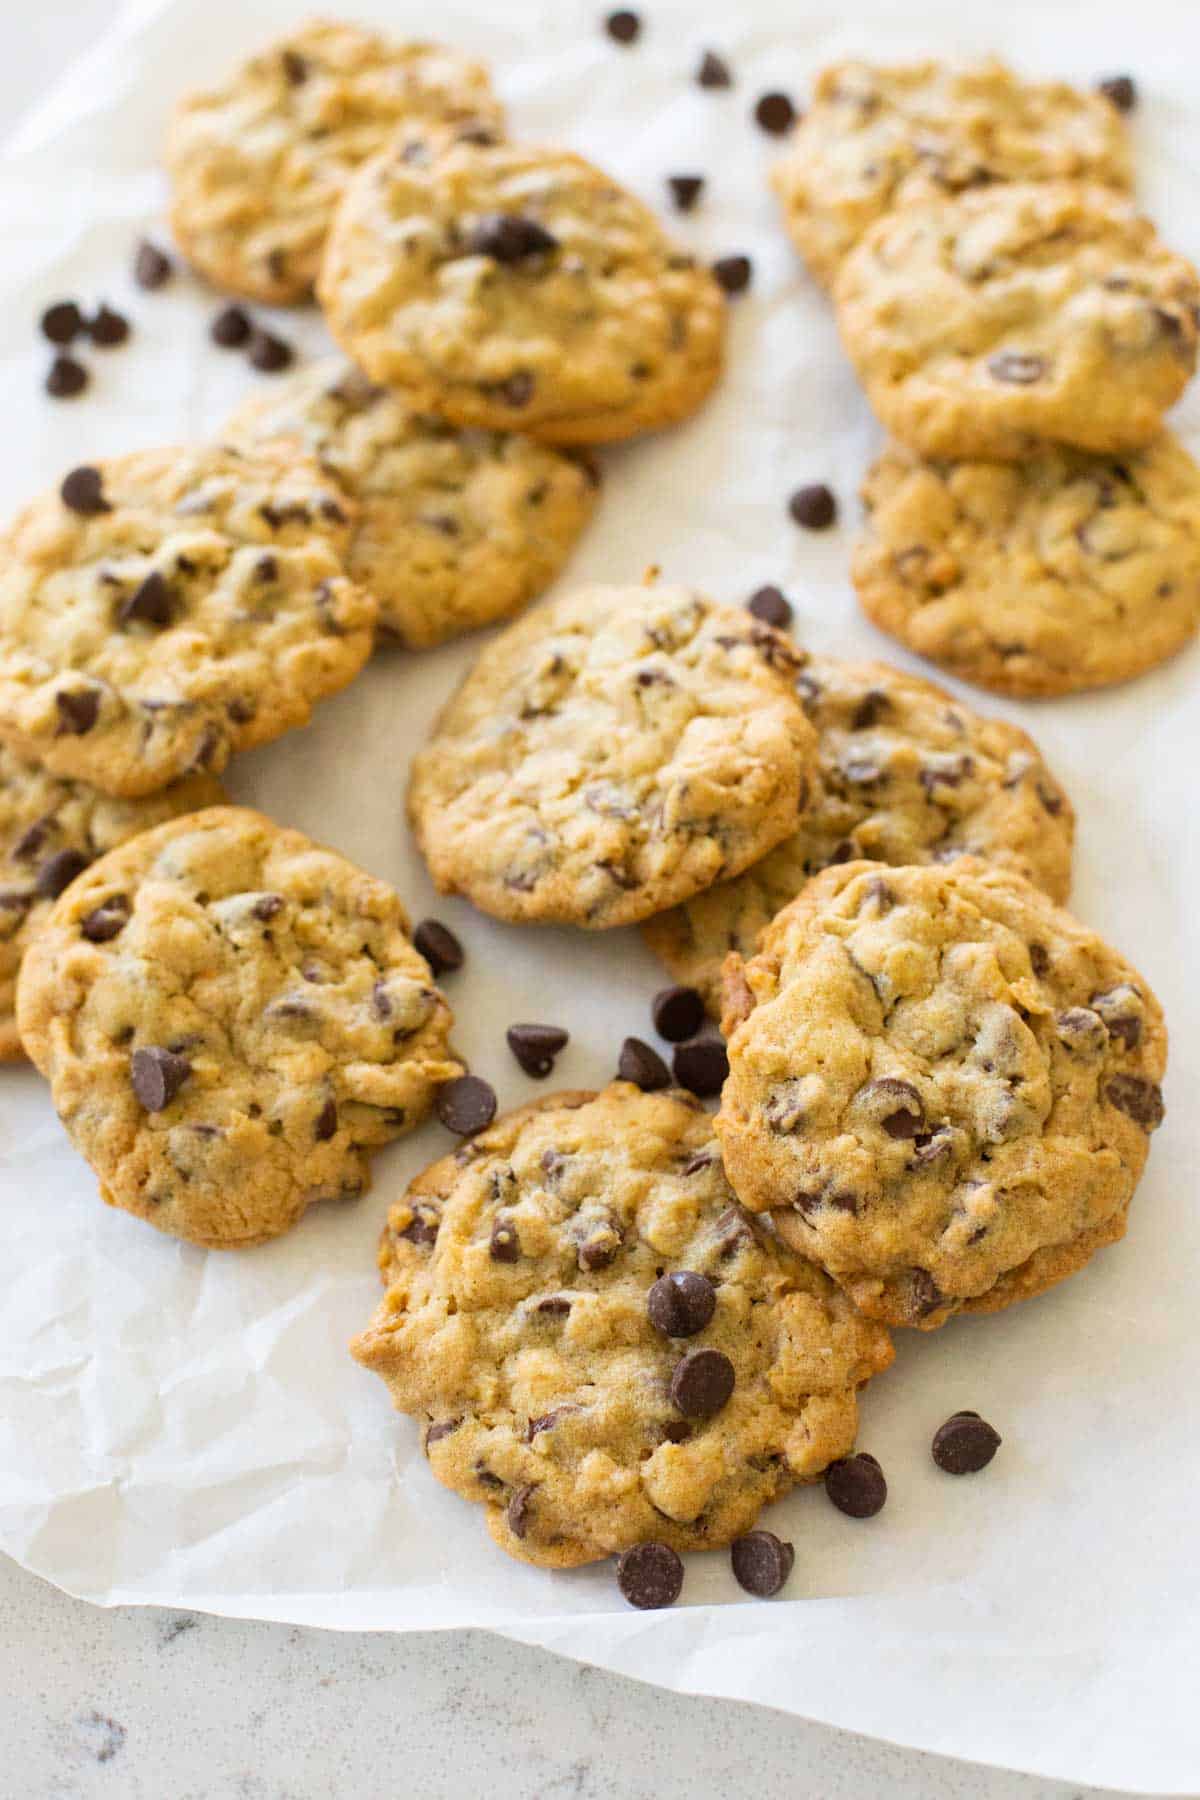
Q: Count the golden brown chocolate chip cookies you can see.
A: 13